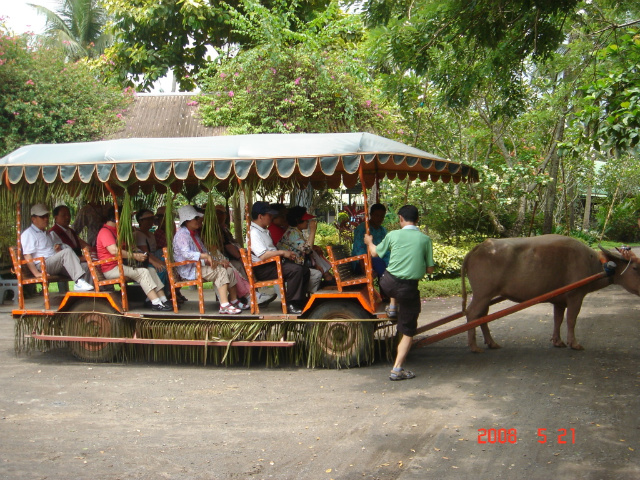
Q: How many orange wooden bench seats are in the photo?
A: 5